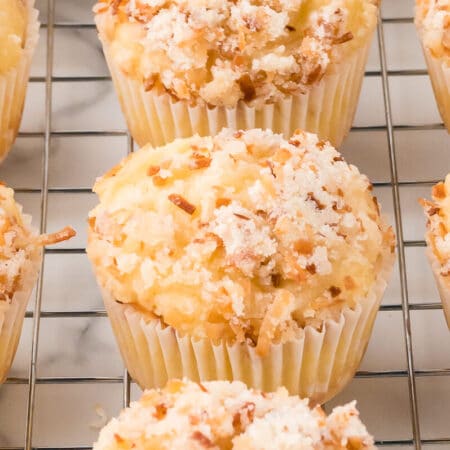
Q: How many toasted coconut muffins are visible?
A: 7